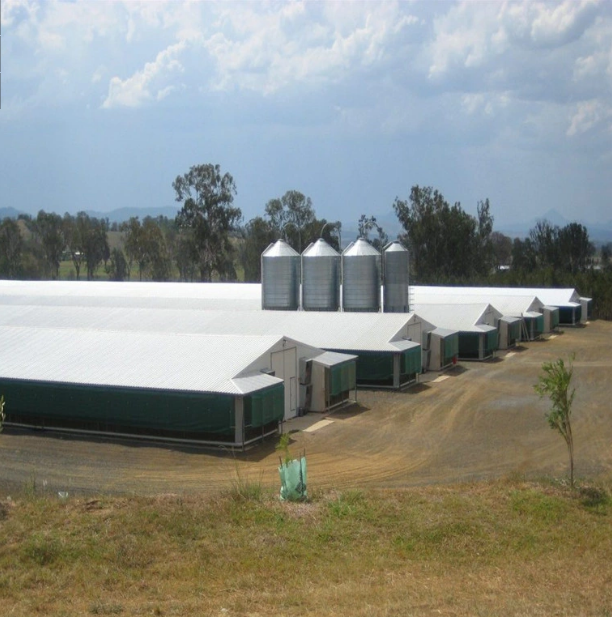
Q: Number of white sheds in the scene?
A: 5